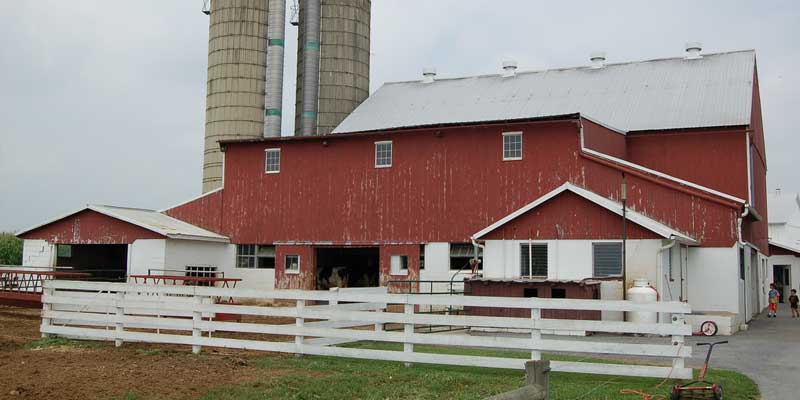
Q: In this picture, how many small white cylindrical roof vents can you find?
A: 4